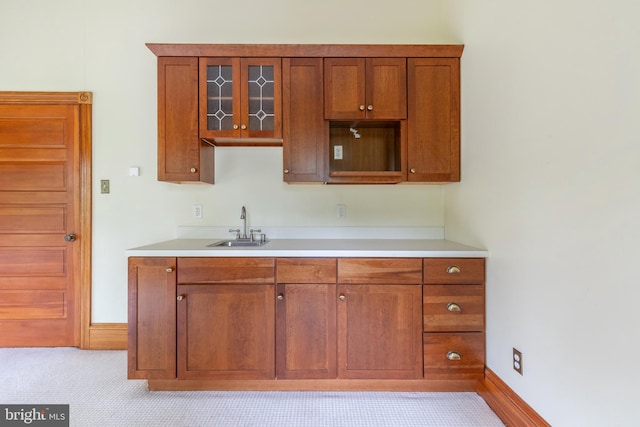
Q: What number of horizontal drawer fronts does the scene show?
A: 6